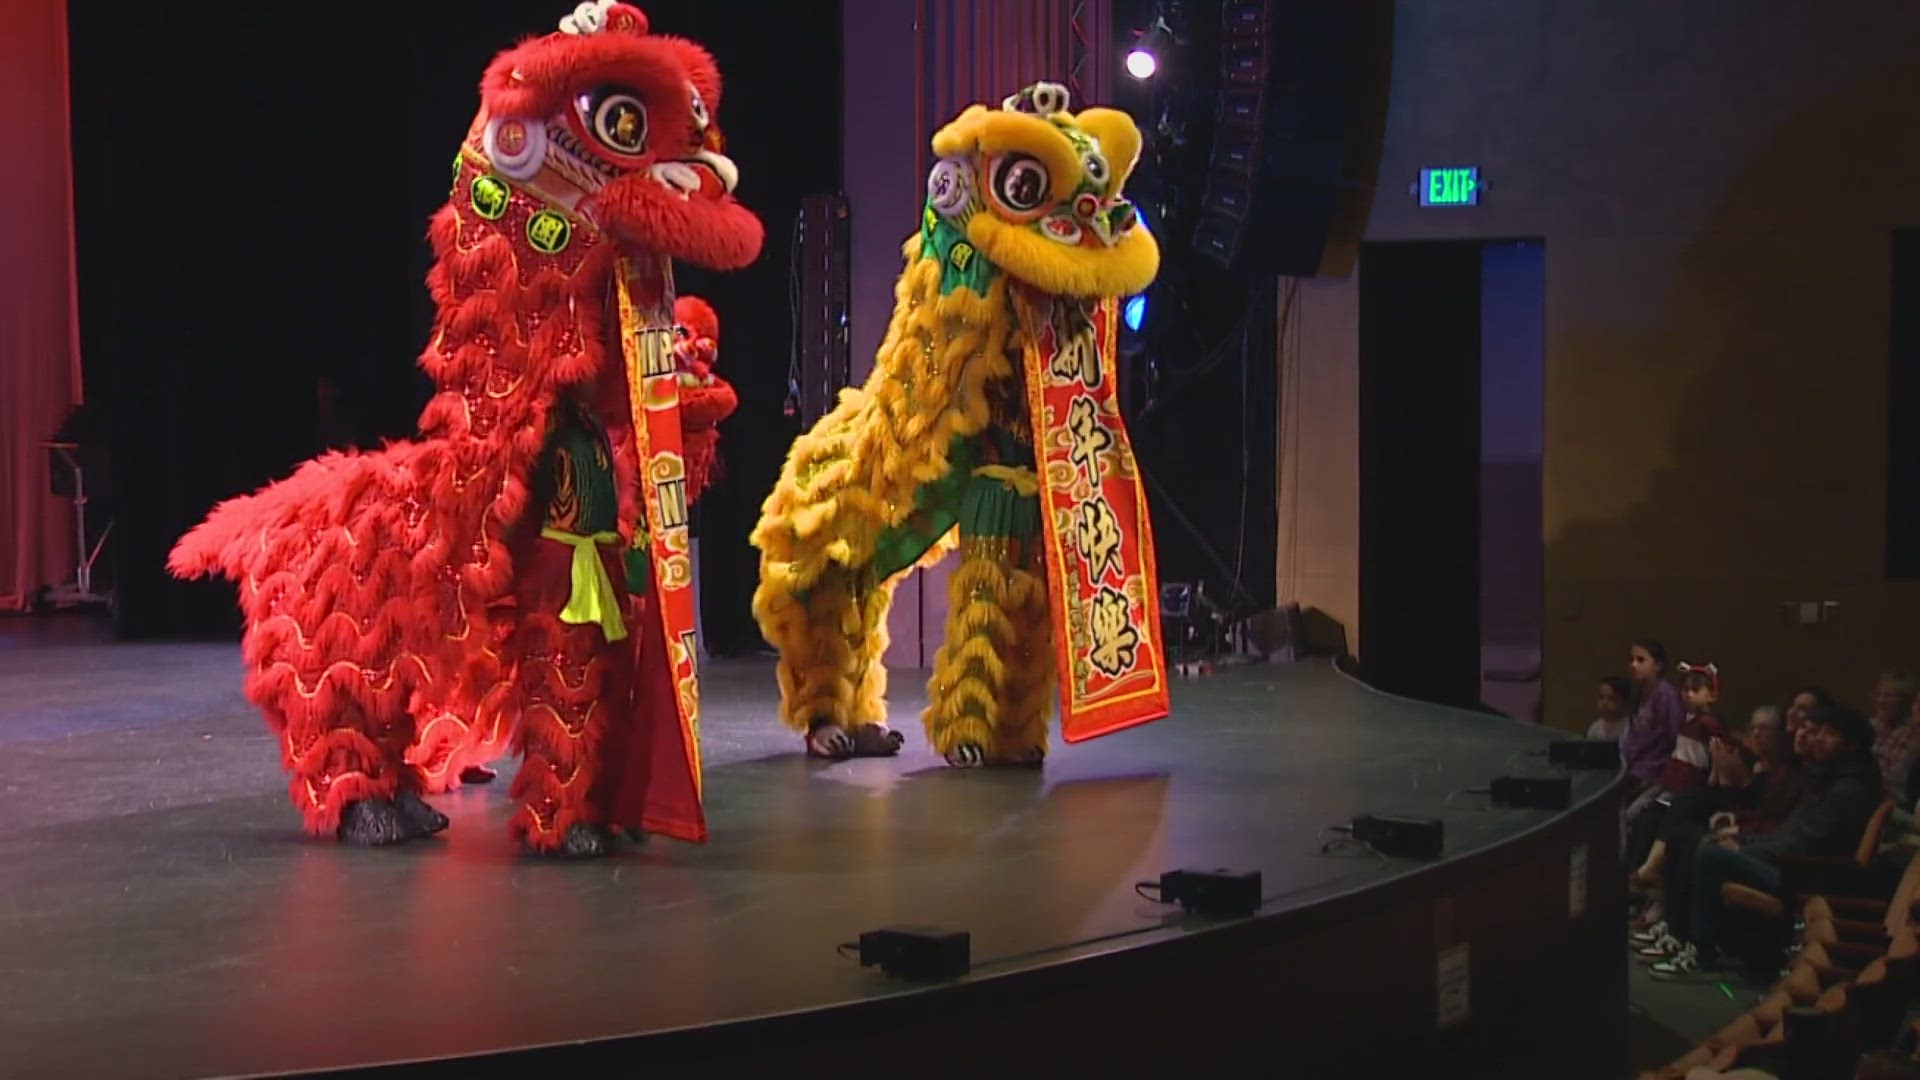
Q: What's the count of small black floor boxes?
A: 5